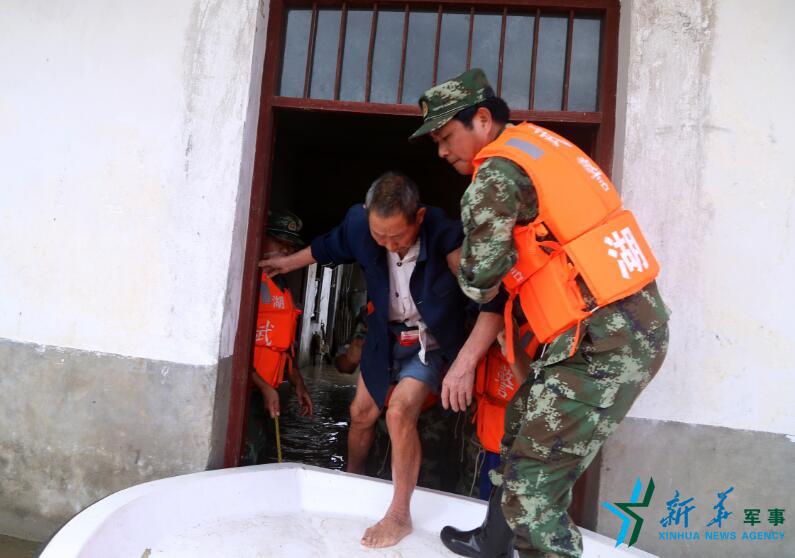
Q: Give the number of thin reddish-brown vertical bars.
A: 9